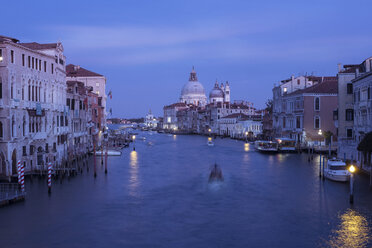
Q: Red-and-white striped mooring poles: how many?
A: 3